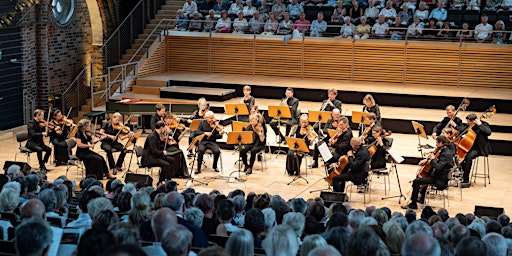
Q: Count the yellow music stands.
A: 13